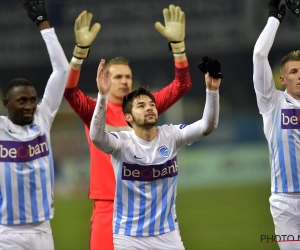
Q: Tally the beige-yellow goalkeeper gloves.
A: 2